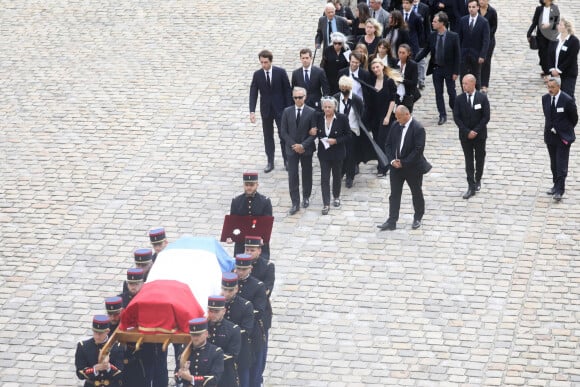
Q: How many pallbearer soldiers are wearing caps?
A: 10